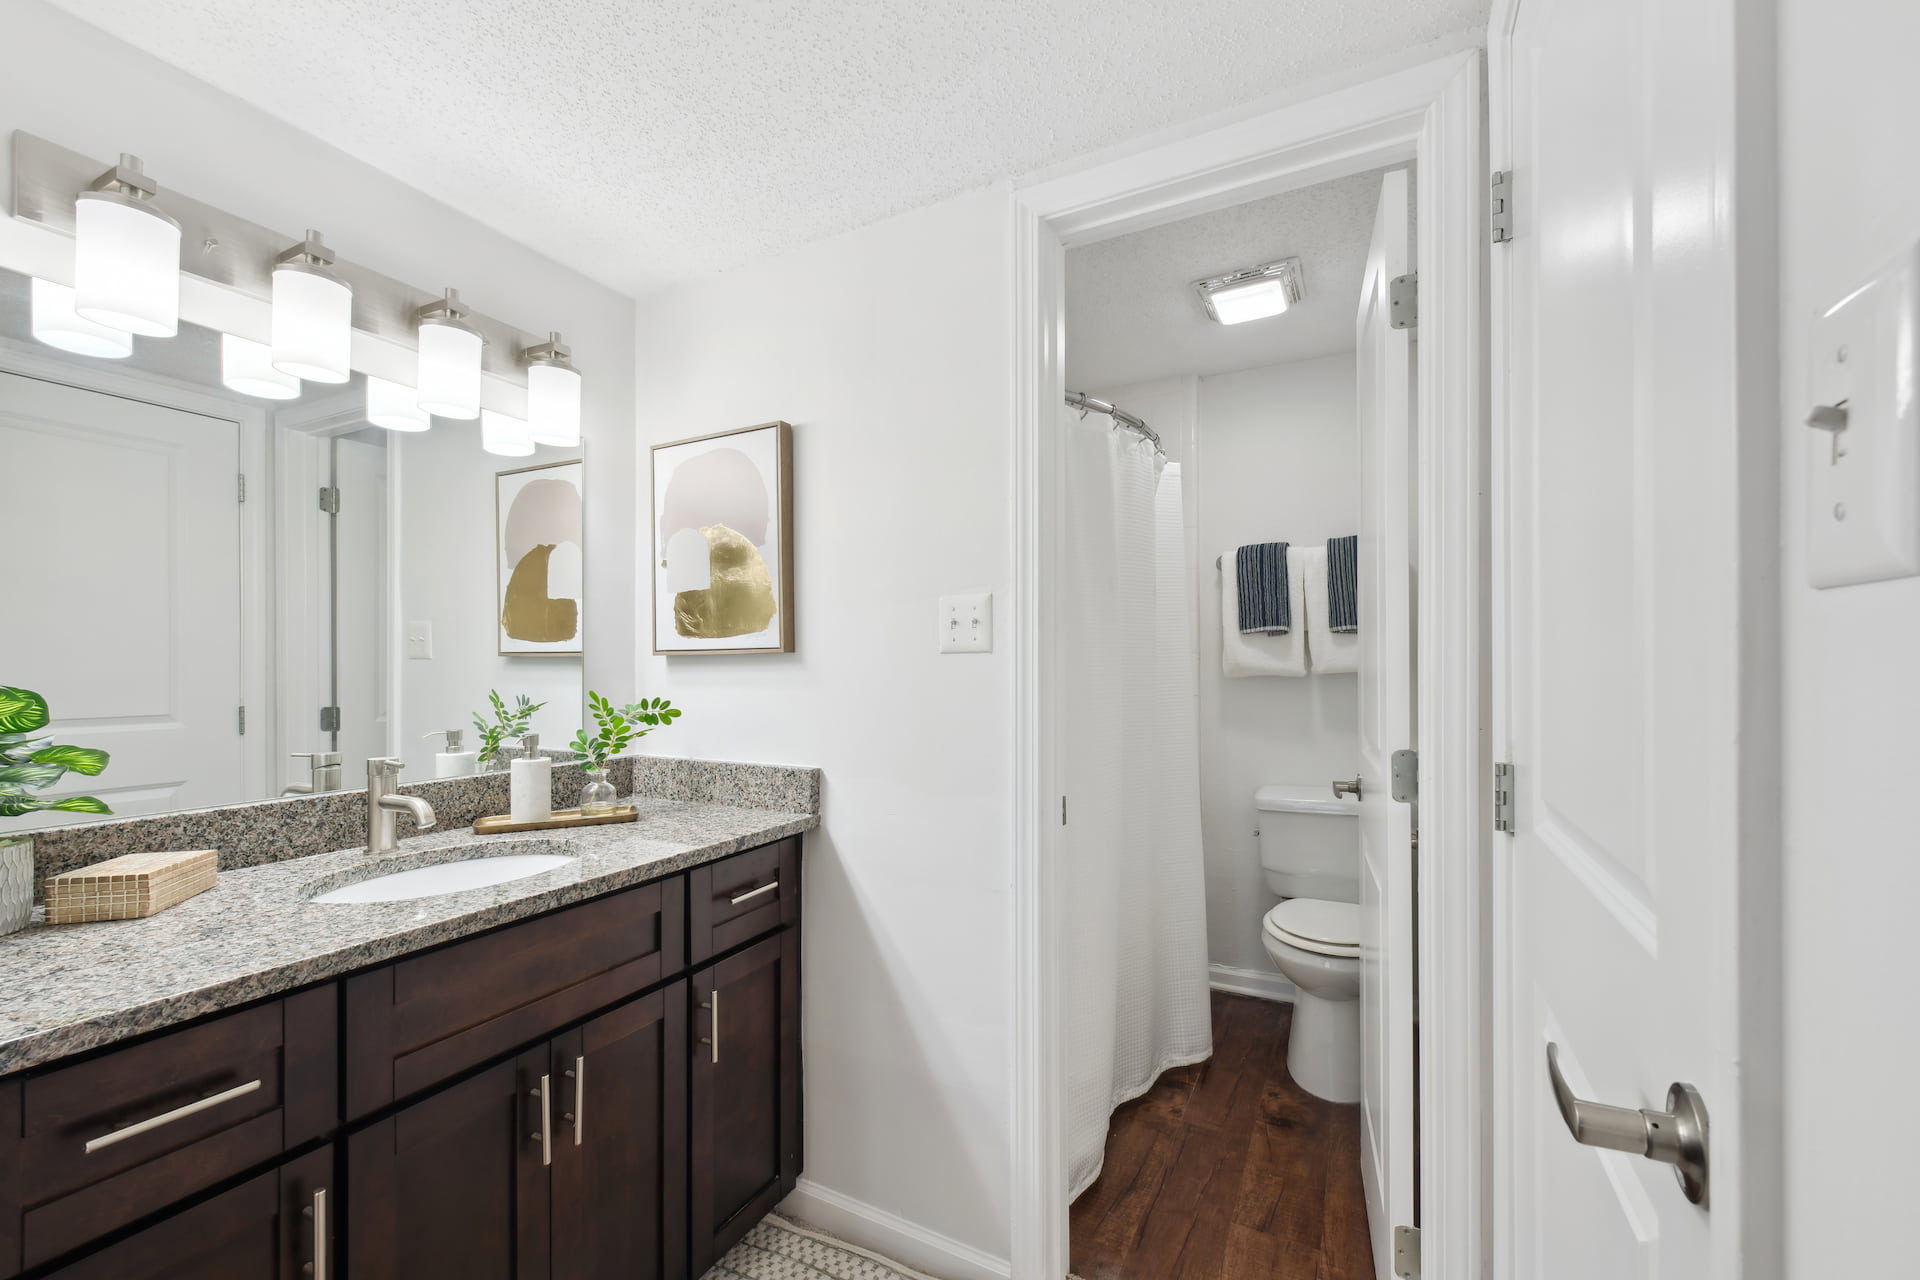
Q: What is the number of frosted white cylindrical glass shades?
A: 4